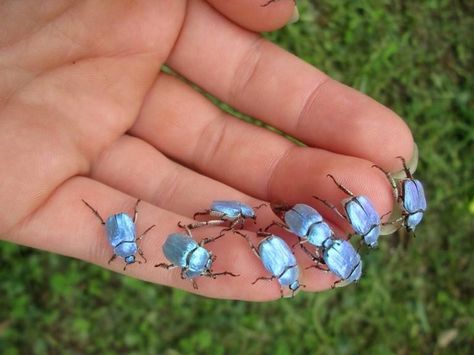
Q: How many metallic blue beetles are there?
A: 8